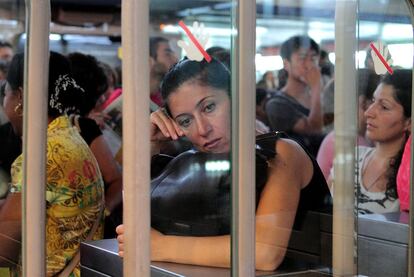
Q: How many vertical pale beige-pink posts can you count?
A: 4